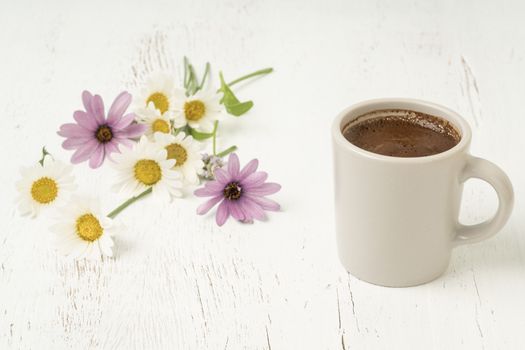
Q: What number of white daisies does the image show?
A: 7